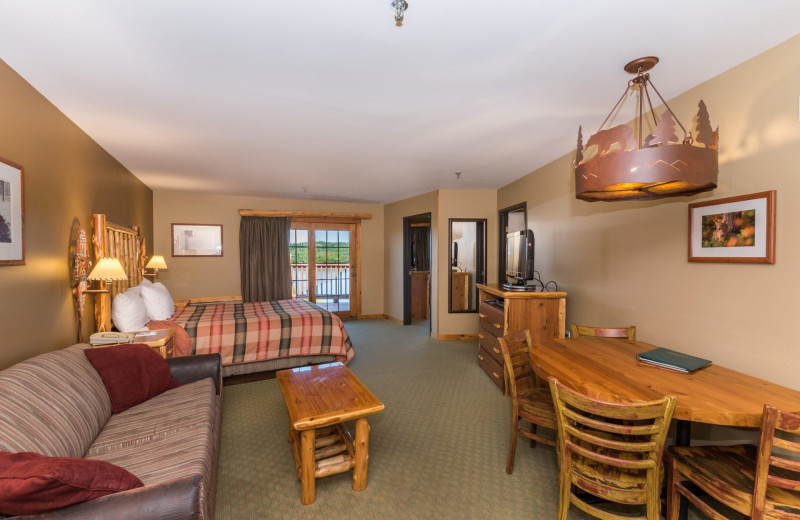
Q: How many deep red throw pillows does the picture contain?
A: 2